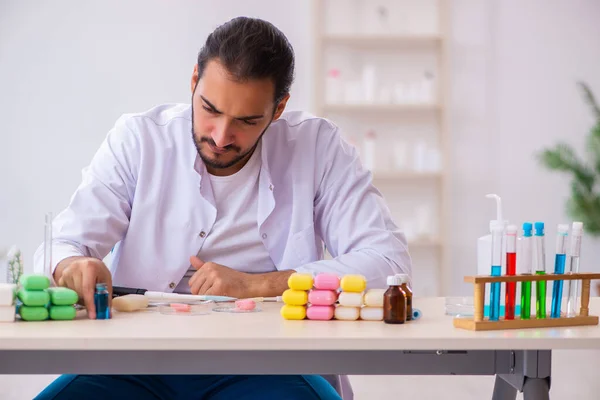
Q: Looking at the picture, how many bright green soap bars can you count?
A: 5